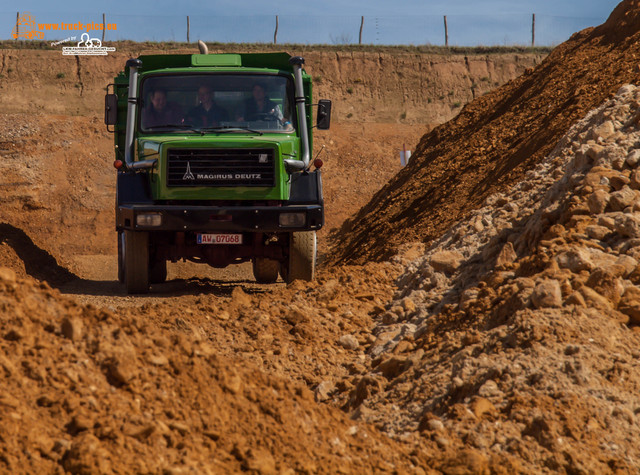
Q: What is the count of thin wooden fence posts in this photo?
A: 7